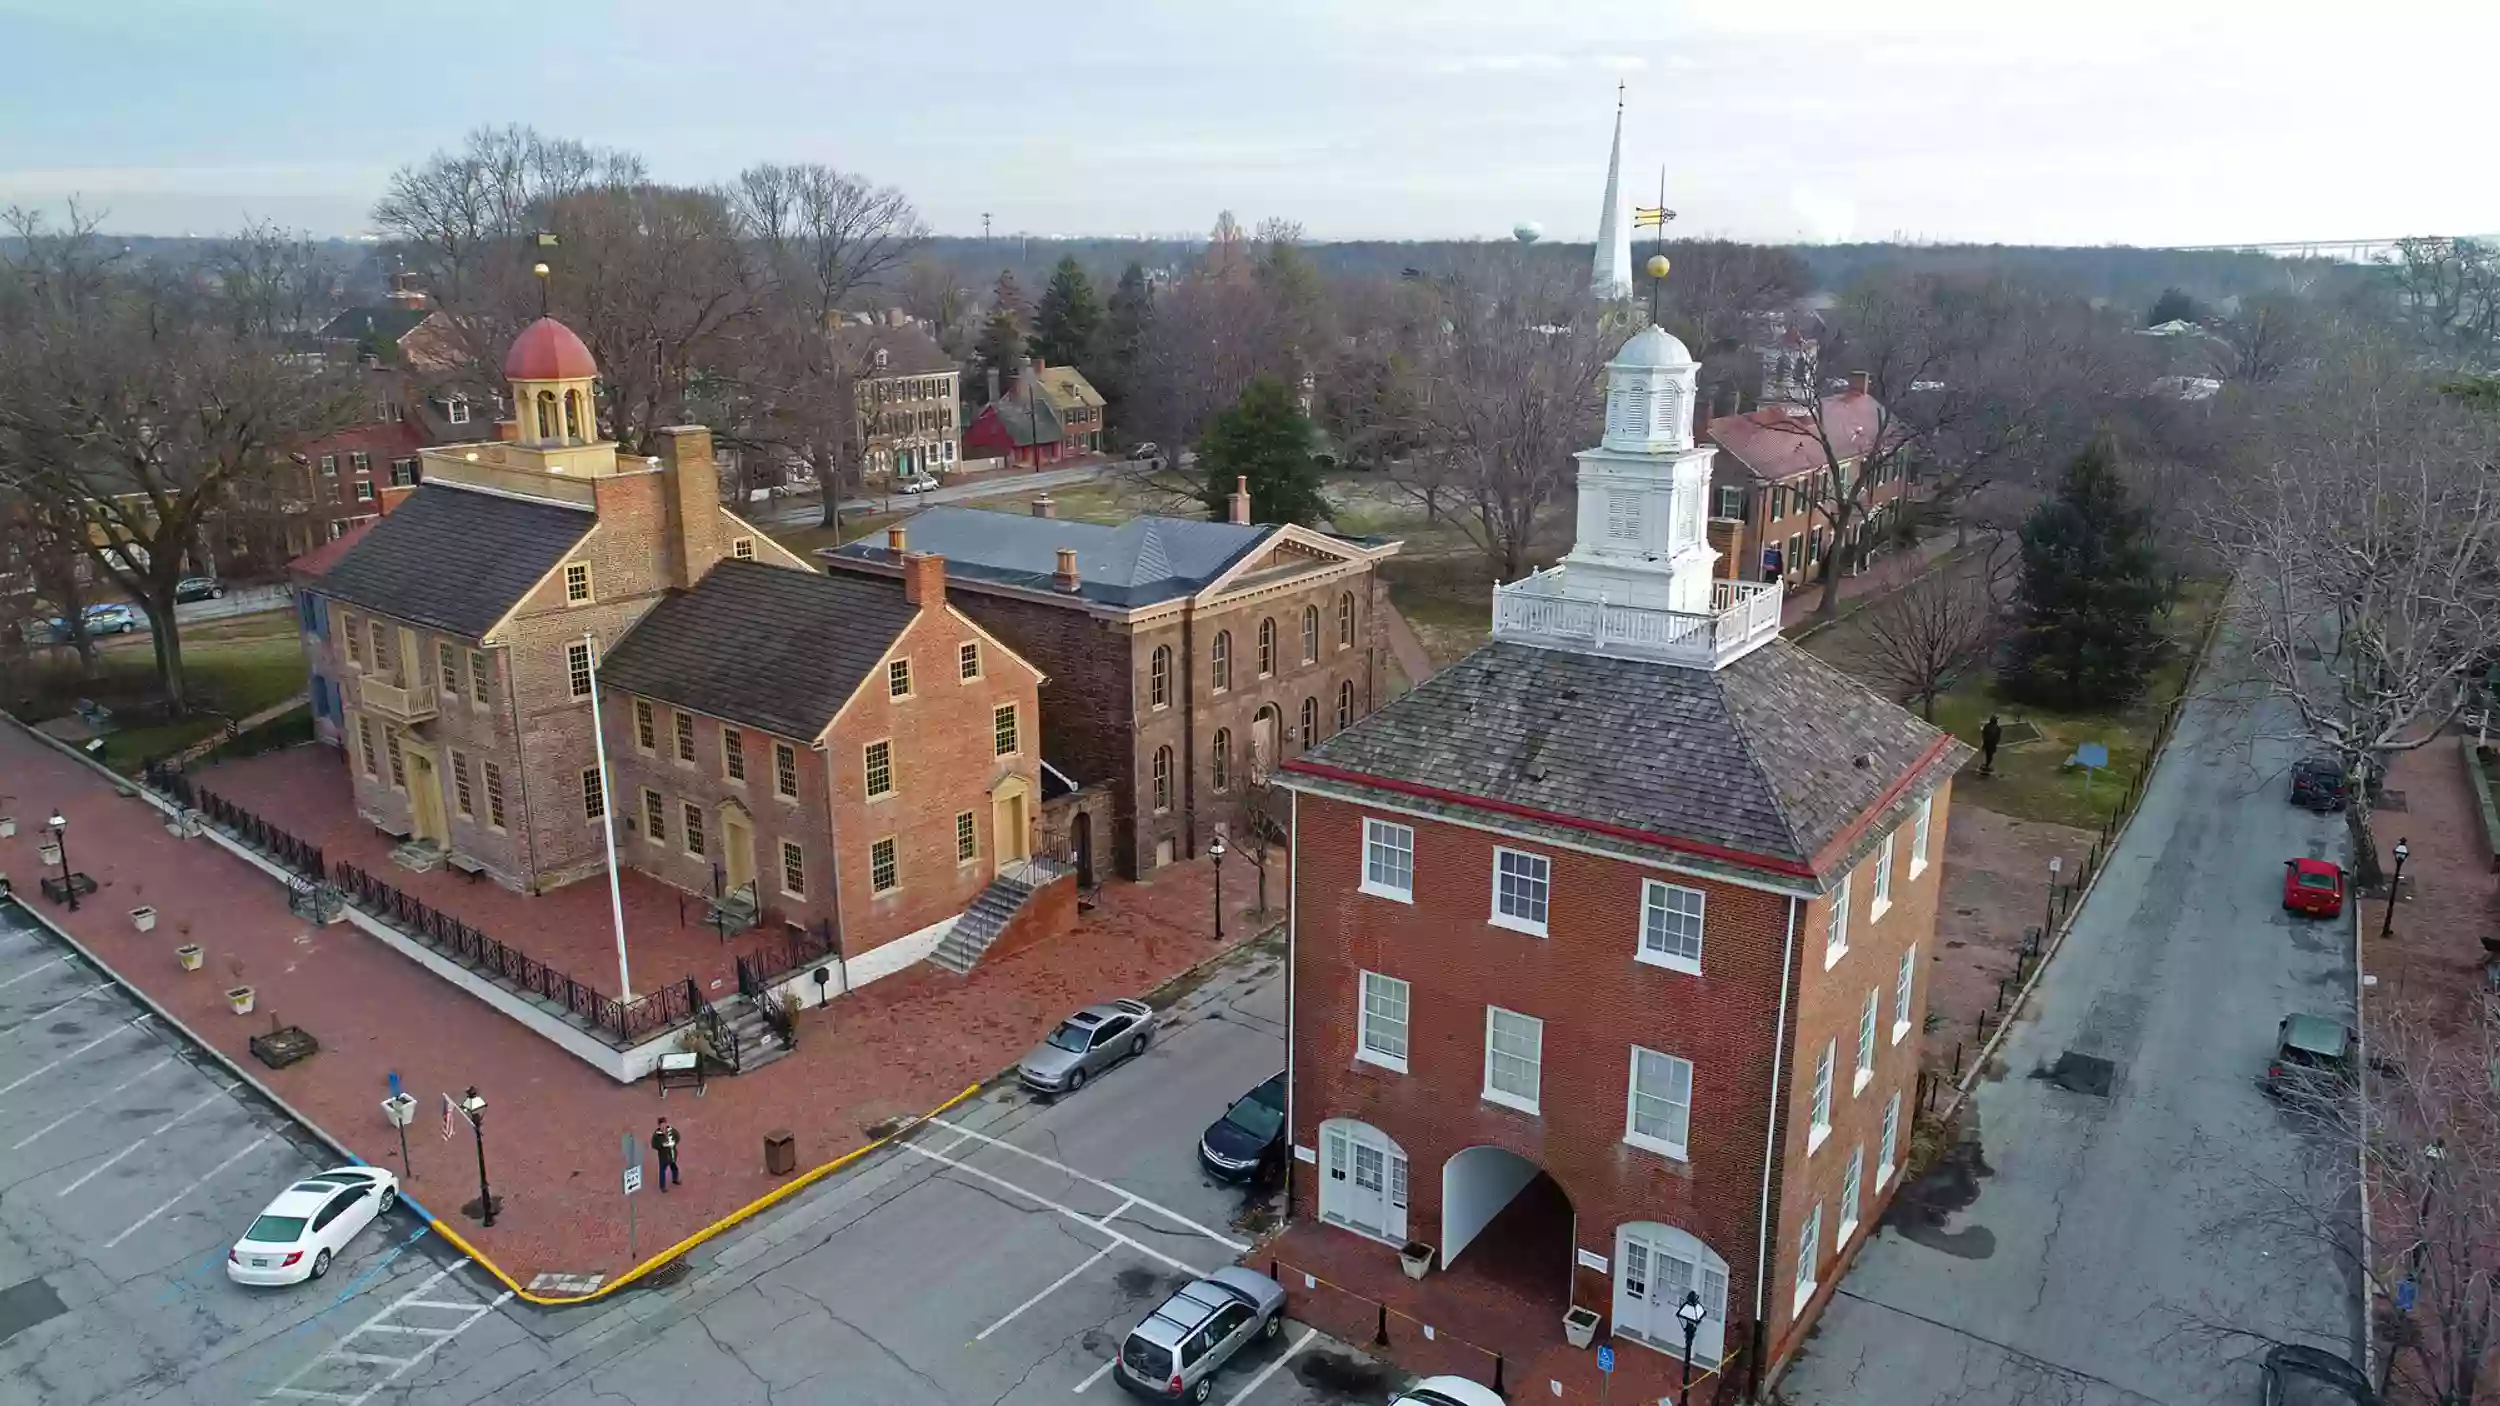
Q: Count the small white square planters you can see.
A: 8